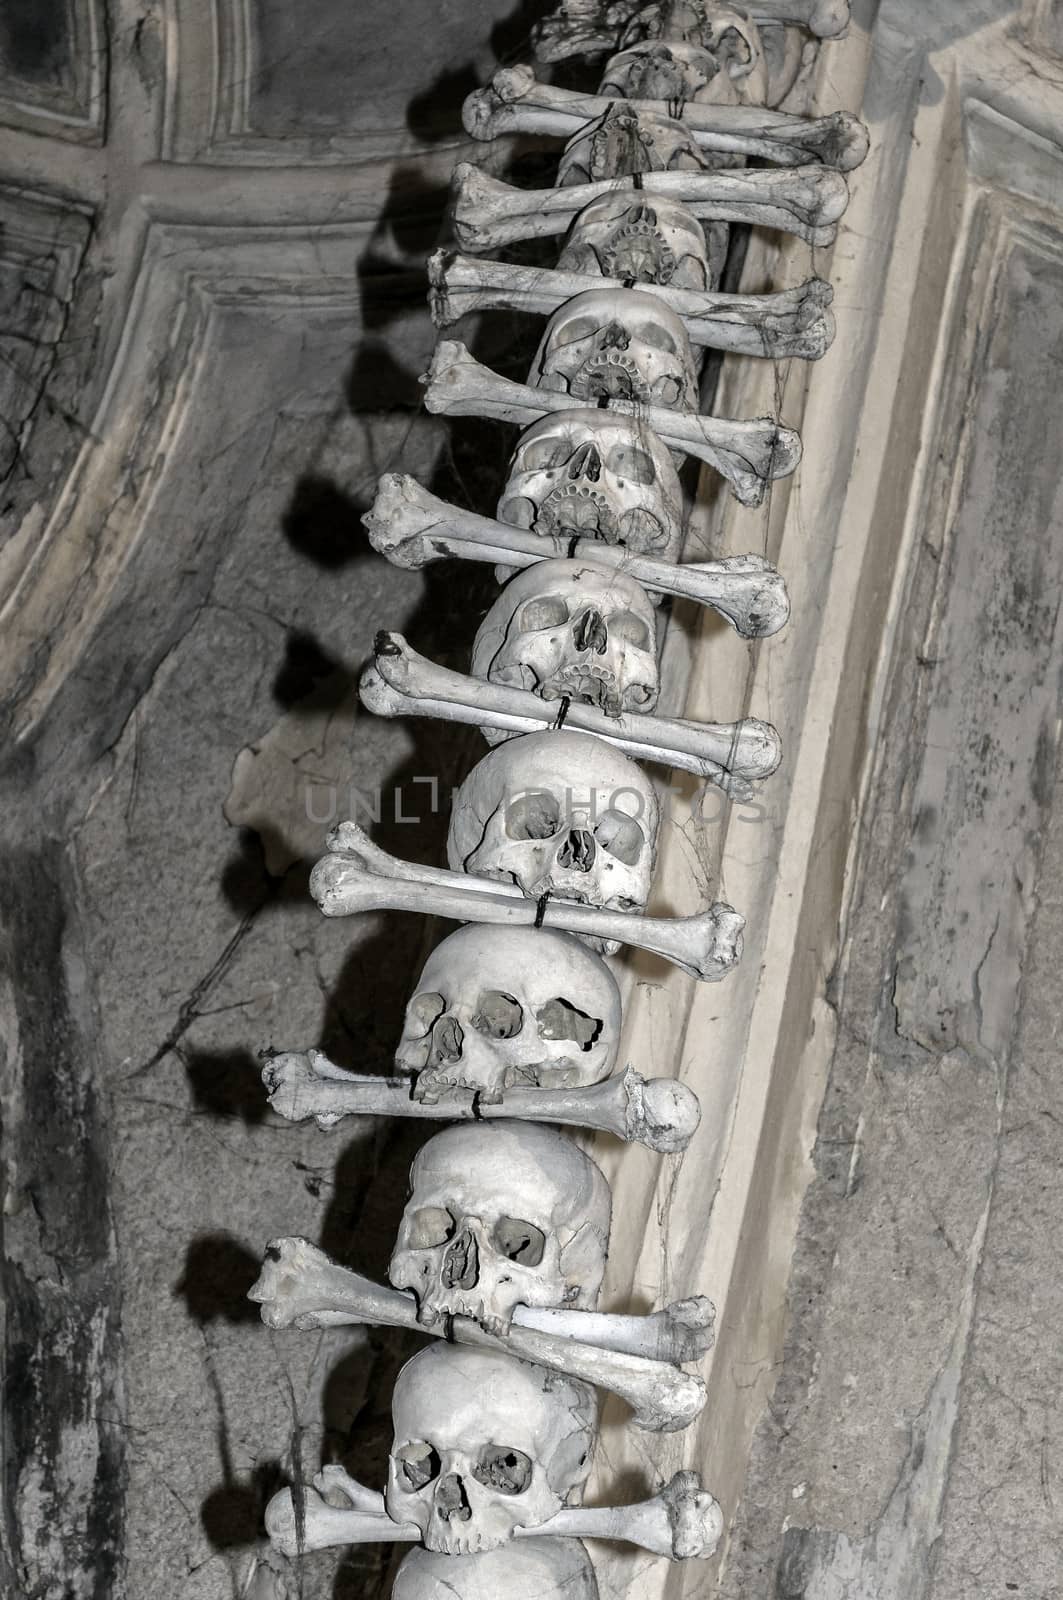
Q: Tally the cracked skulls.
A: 1